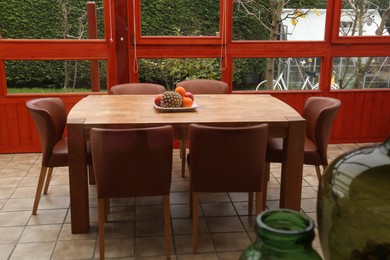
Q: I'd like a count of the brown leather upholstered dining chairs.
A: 6